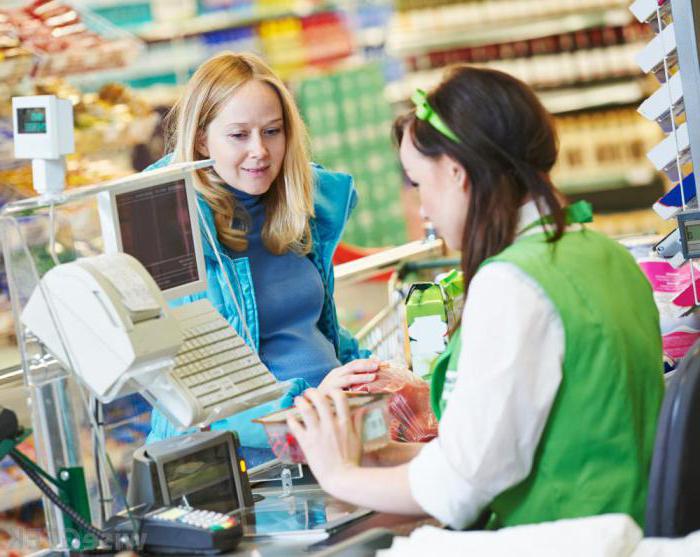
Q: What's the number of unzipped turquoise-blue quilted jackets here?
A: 1